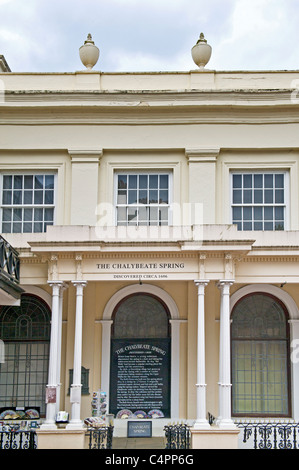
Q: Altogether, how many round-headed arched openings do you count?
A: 3